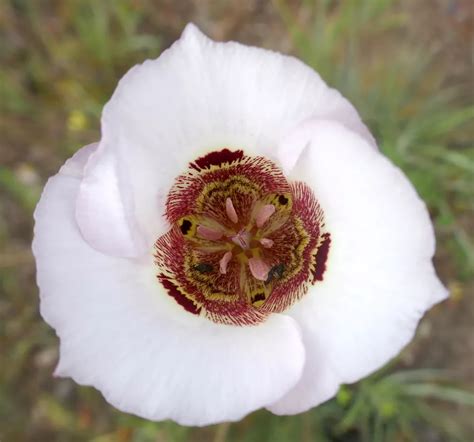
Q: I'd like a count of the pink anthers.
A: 6